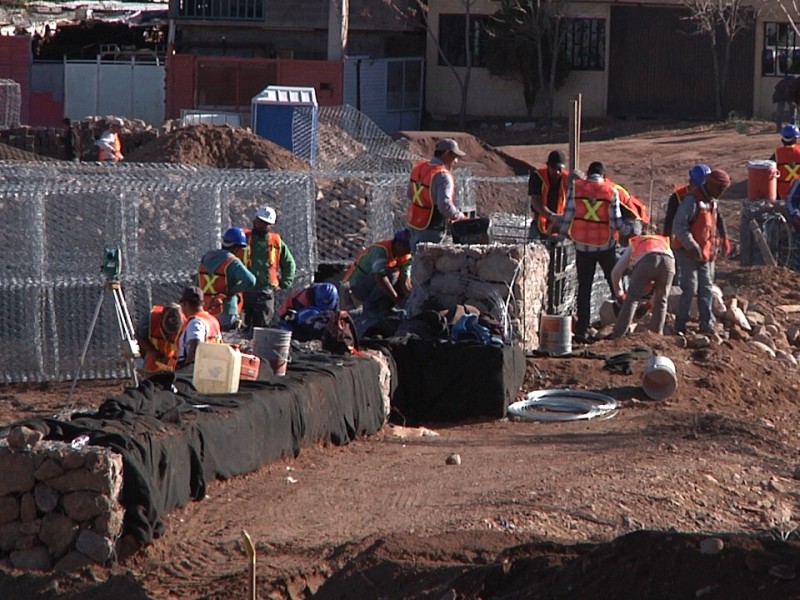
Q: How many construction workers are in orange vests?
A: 15